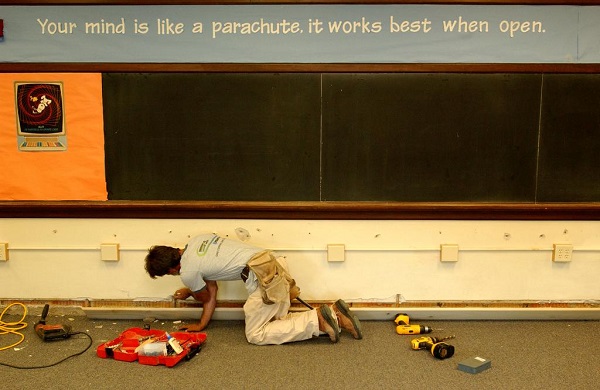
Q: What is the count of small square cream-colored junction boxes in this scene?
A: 5